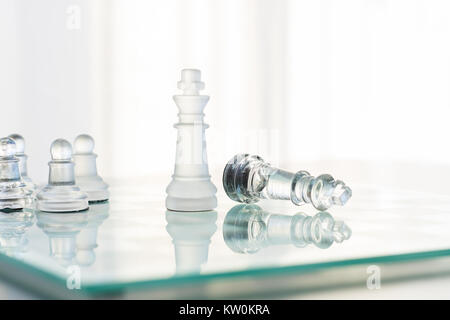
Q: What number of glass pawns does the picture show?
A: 4